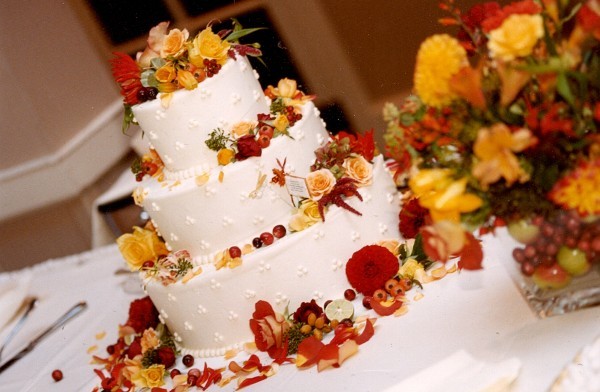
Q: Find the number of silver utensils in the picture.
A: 2